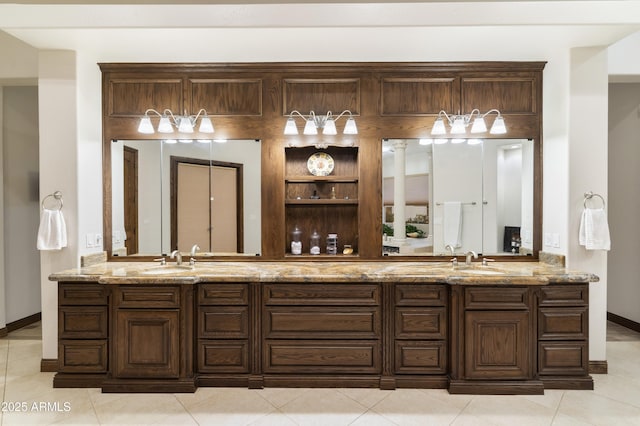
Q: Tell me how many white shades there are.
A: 12